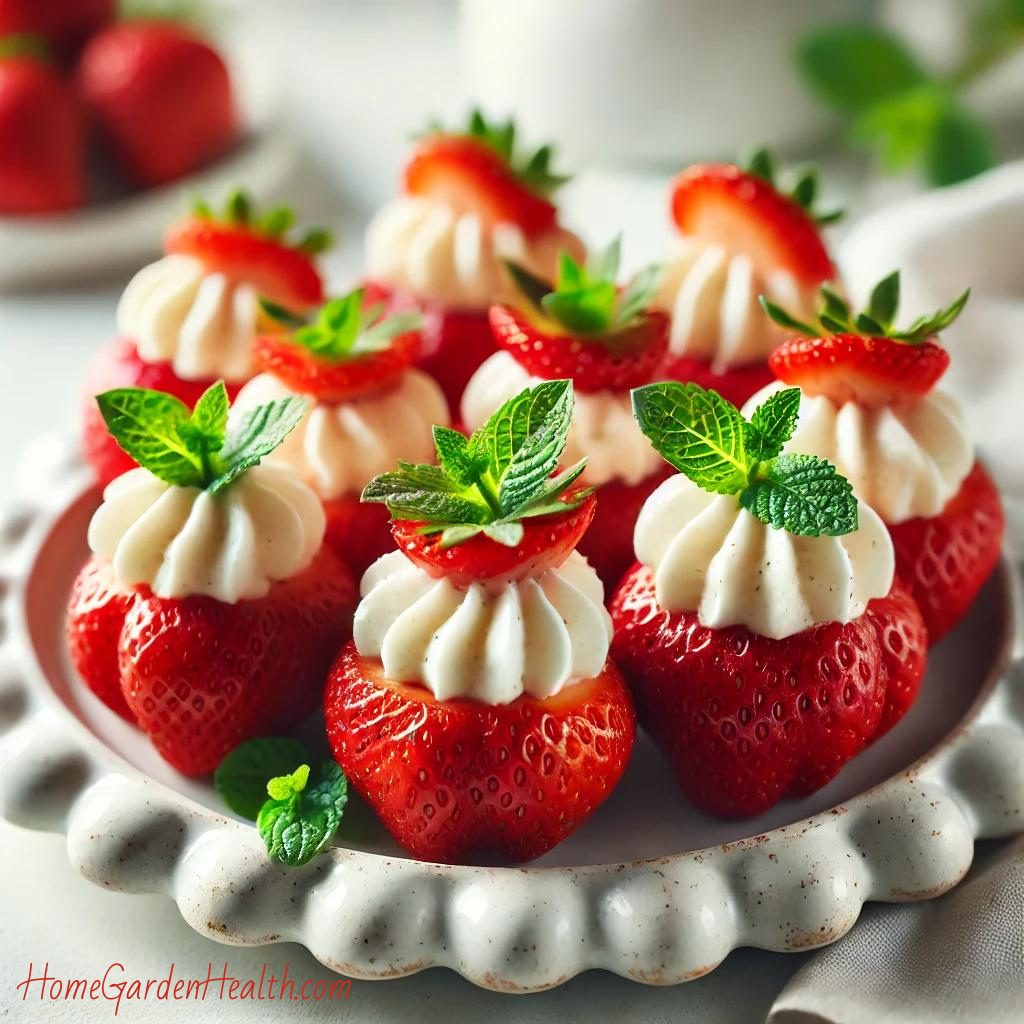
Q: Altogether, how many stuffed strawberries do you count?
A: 9